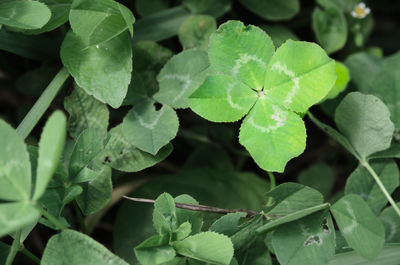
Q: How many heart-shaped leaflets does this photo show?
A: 4